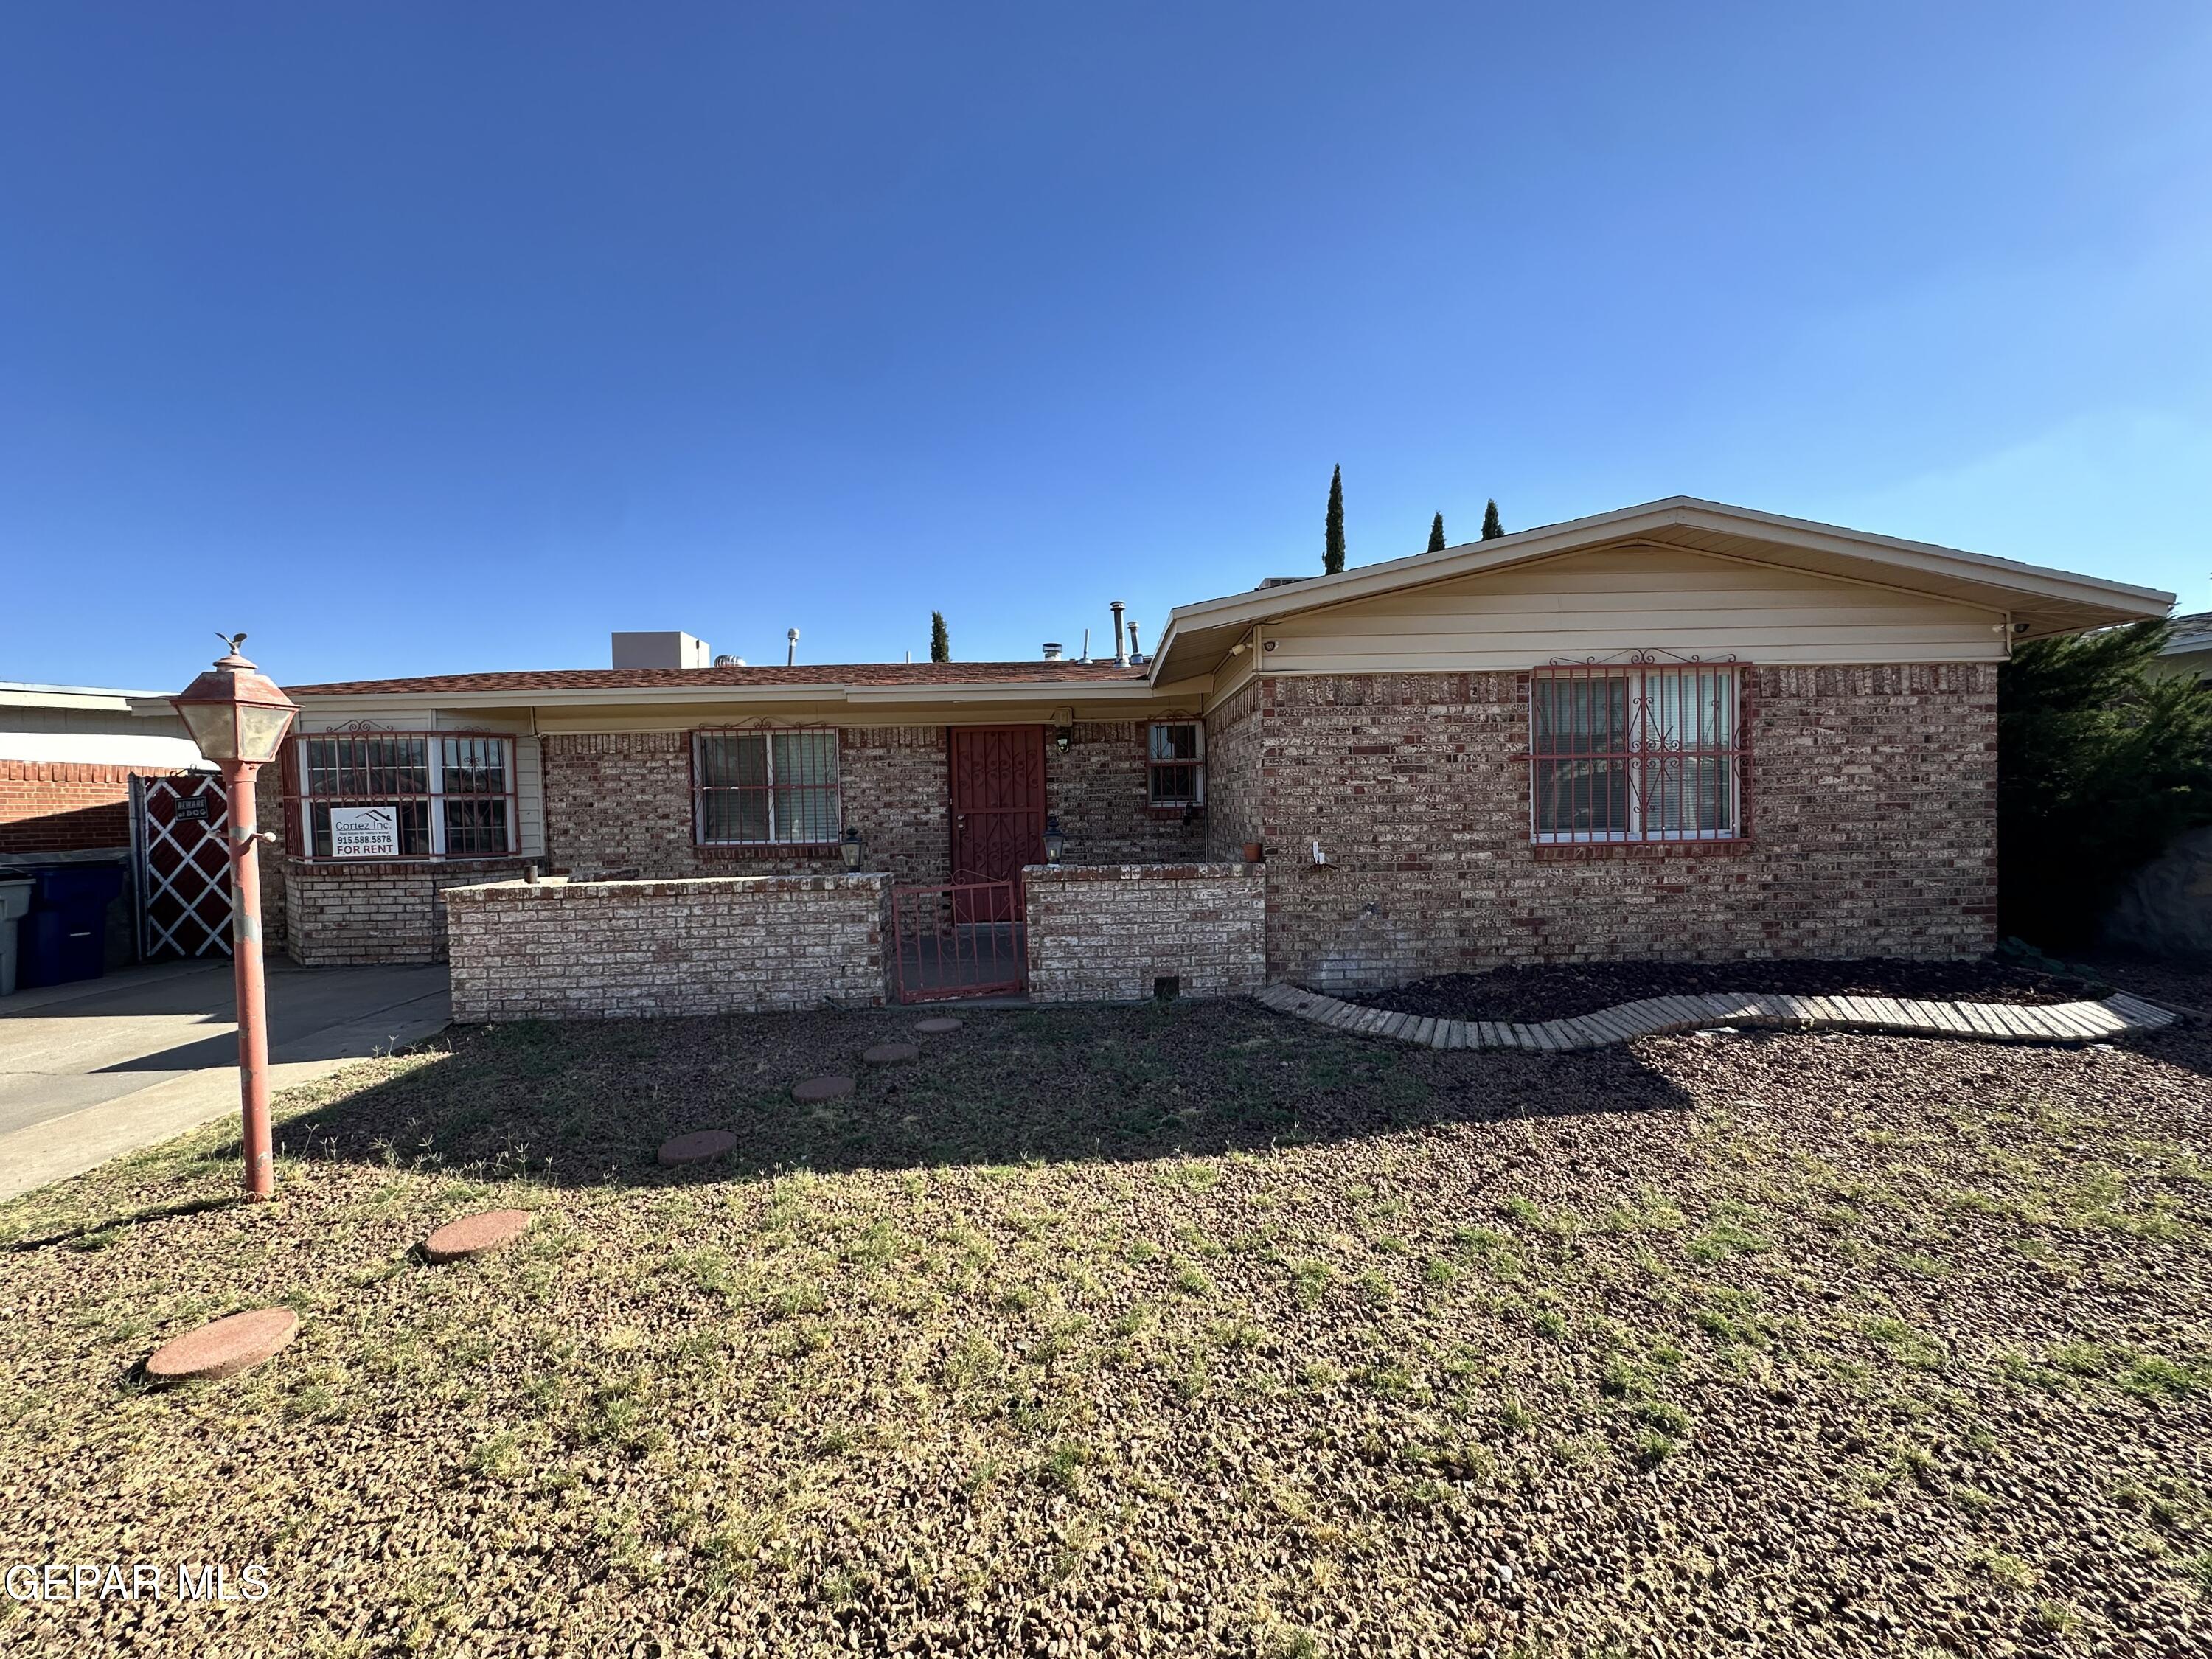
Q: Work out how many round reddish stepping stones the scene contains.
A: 6